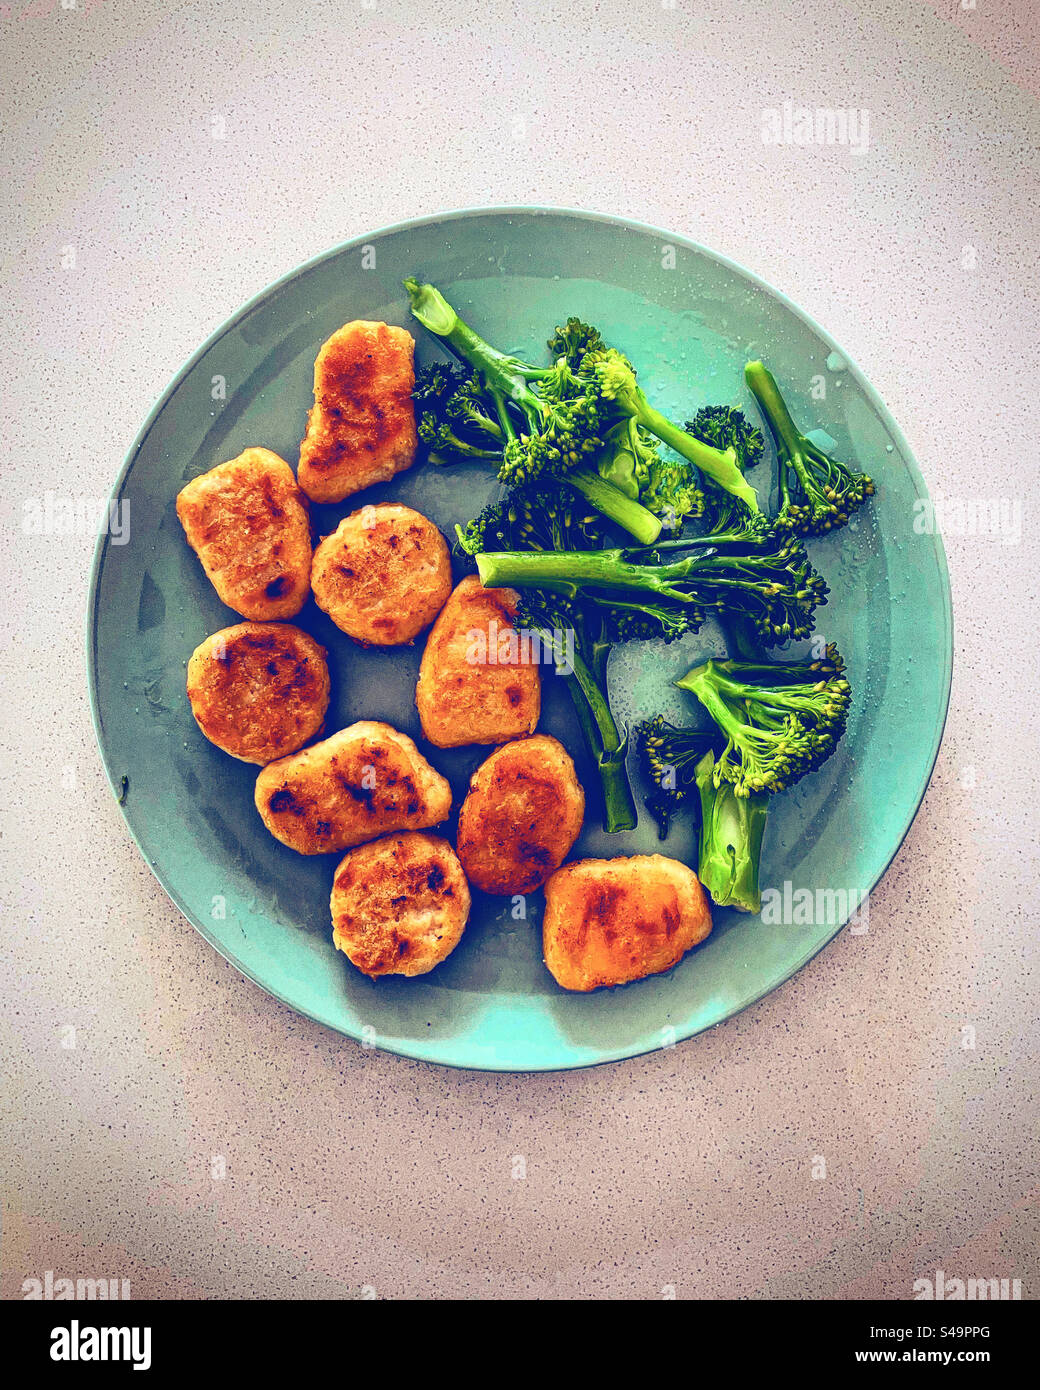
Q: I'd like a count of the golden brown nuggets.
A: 9